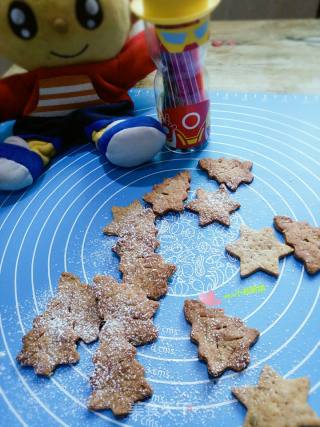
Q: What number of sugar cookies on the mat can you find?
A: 14